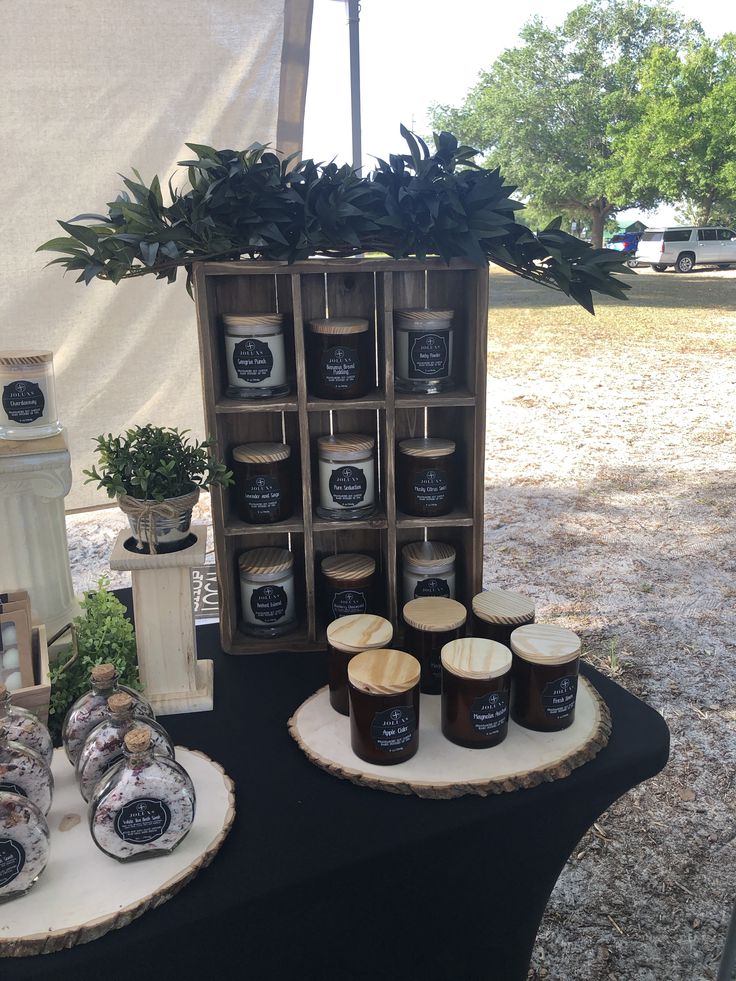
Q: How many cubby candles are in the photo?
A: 9